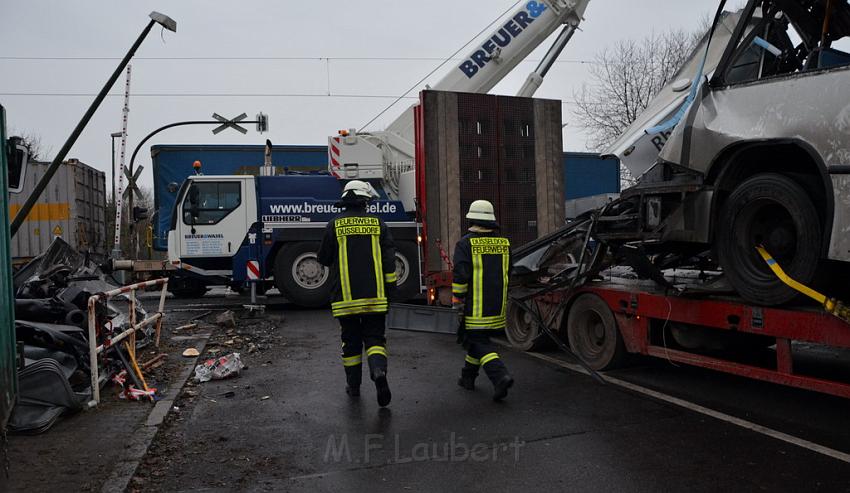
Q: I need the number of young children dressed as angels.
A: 0